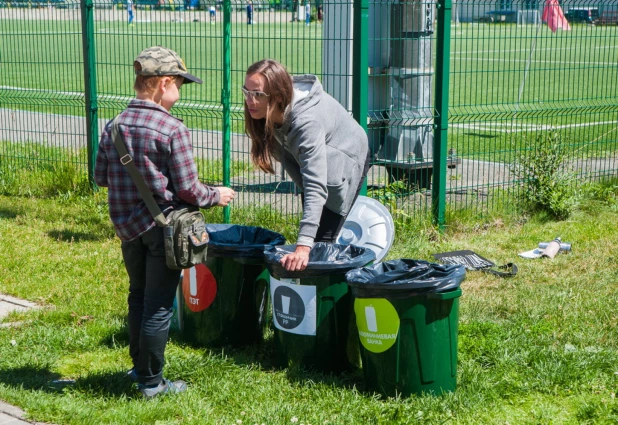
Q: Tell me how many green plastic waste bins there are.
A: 3